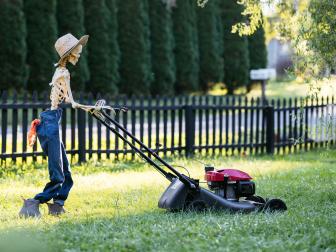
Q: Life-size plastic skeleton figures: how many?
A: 1